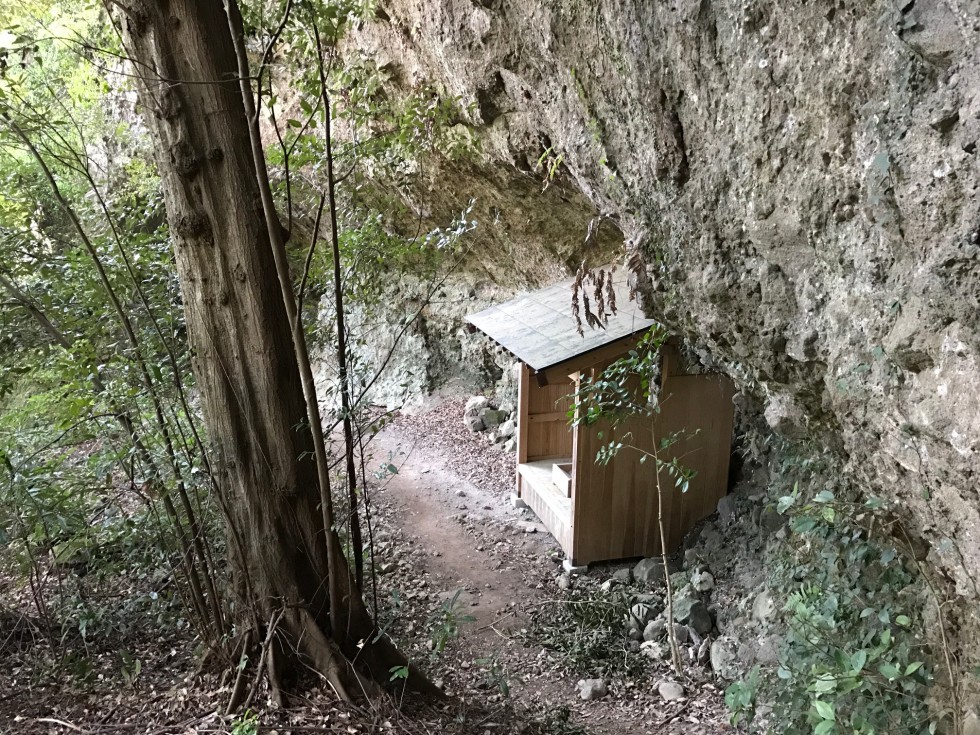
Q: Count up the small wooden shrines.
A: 1